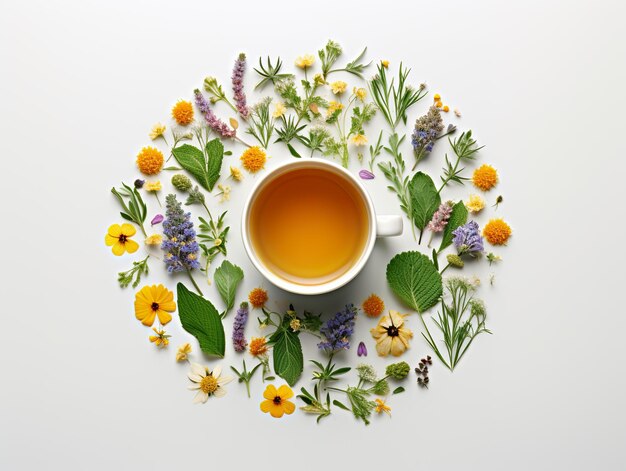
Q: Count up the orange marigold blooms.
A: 8